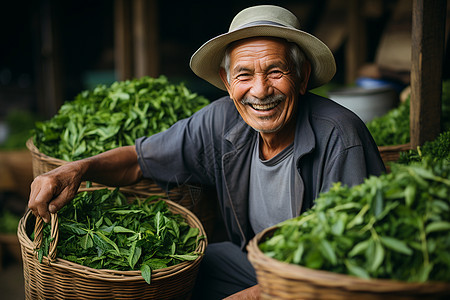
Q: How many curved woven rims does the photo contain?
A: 4